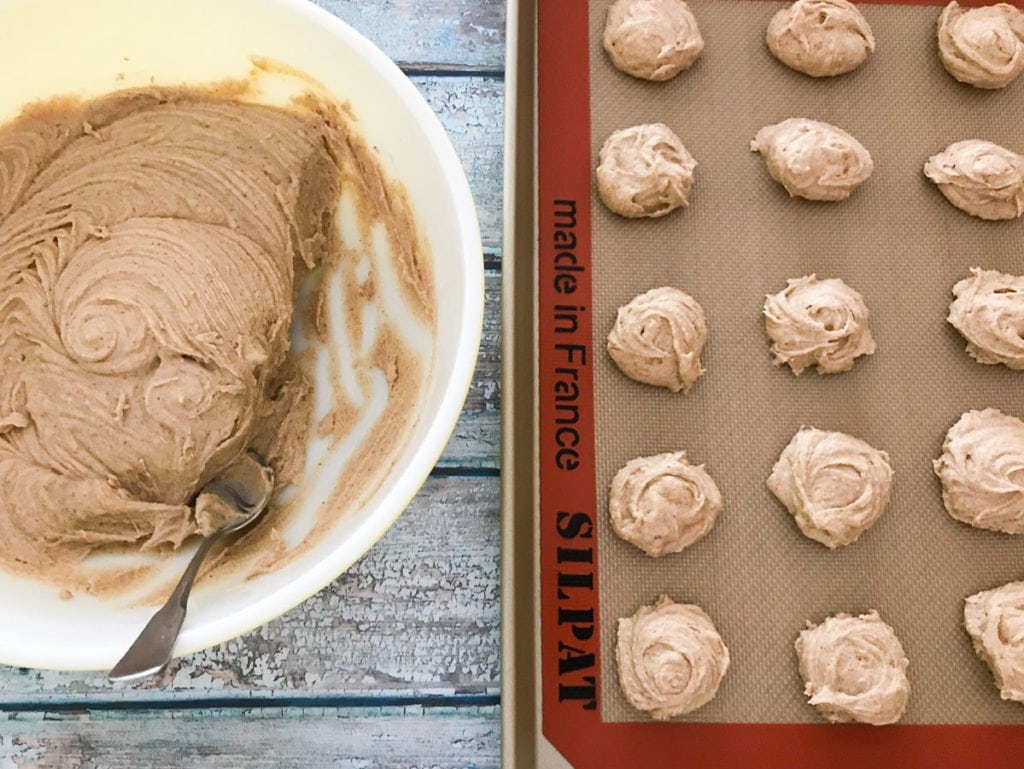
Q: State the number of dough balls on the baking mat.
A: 15